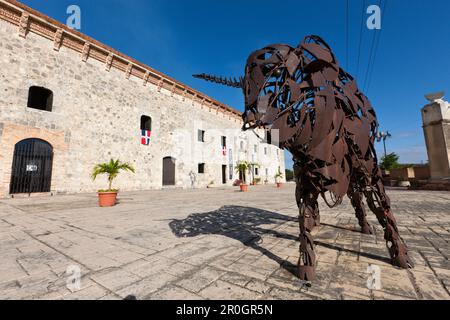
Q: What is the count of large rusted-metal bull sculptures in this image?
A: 1